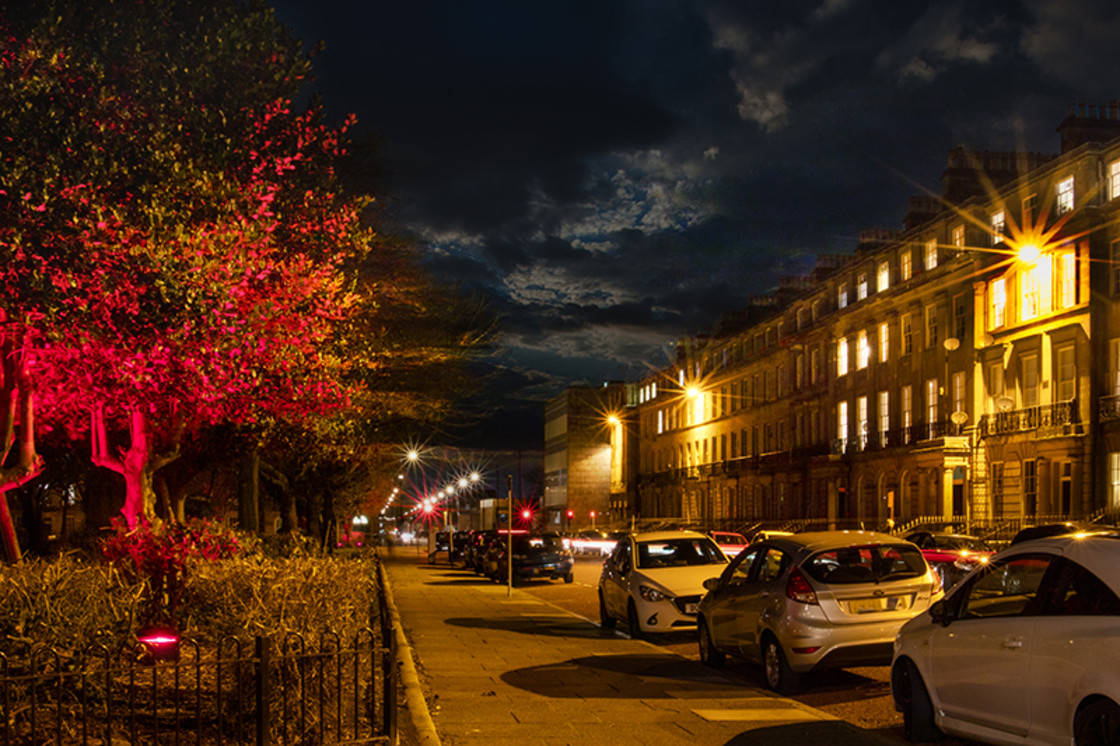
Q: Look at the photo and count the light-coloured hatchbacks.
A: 3